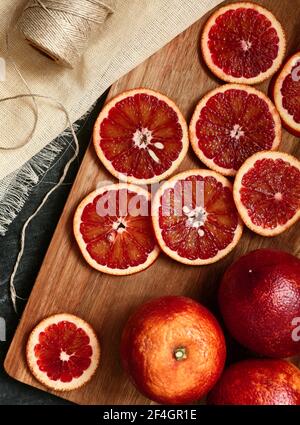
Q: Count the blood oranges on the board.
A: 11